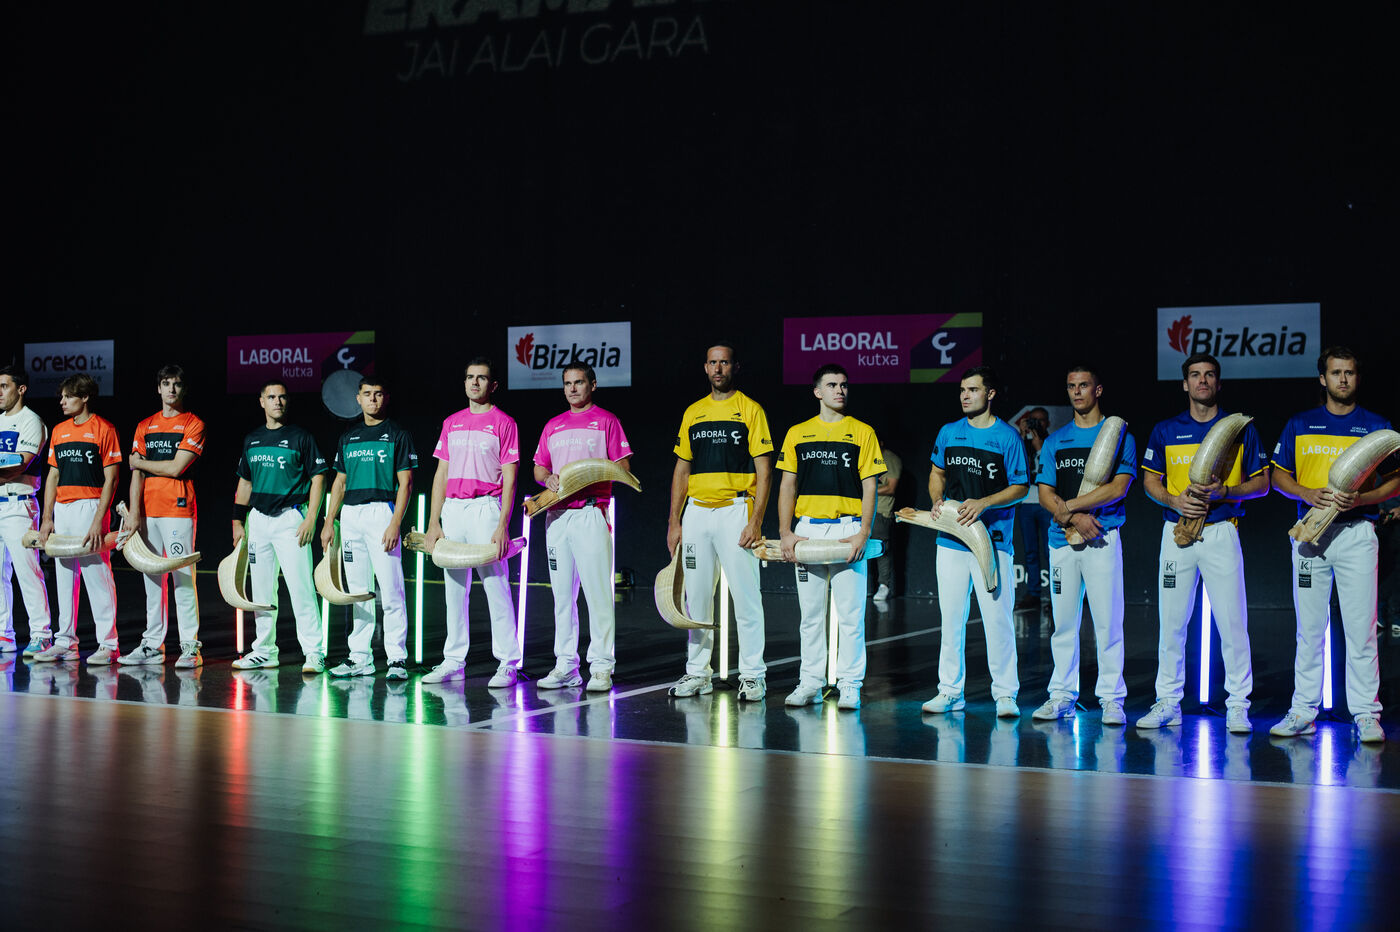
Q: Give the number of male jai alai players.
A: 13